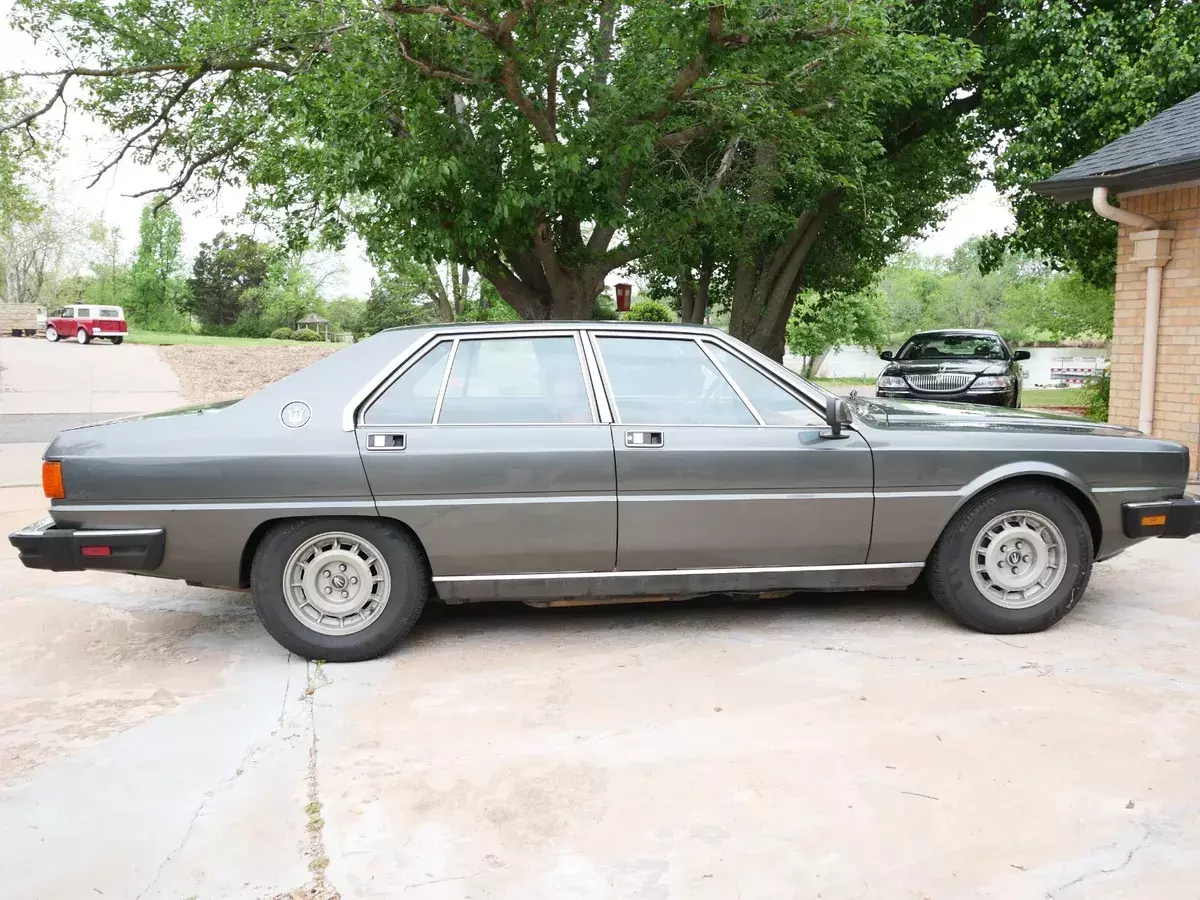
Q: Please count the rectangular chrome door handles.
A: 2